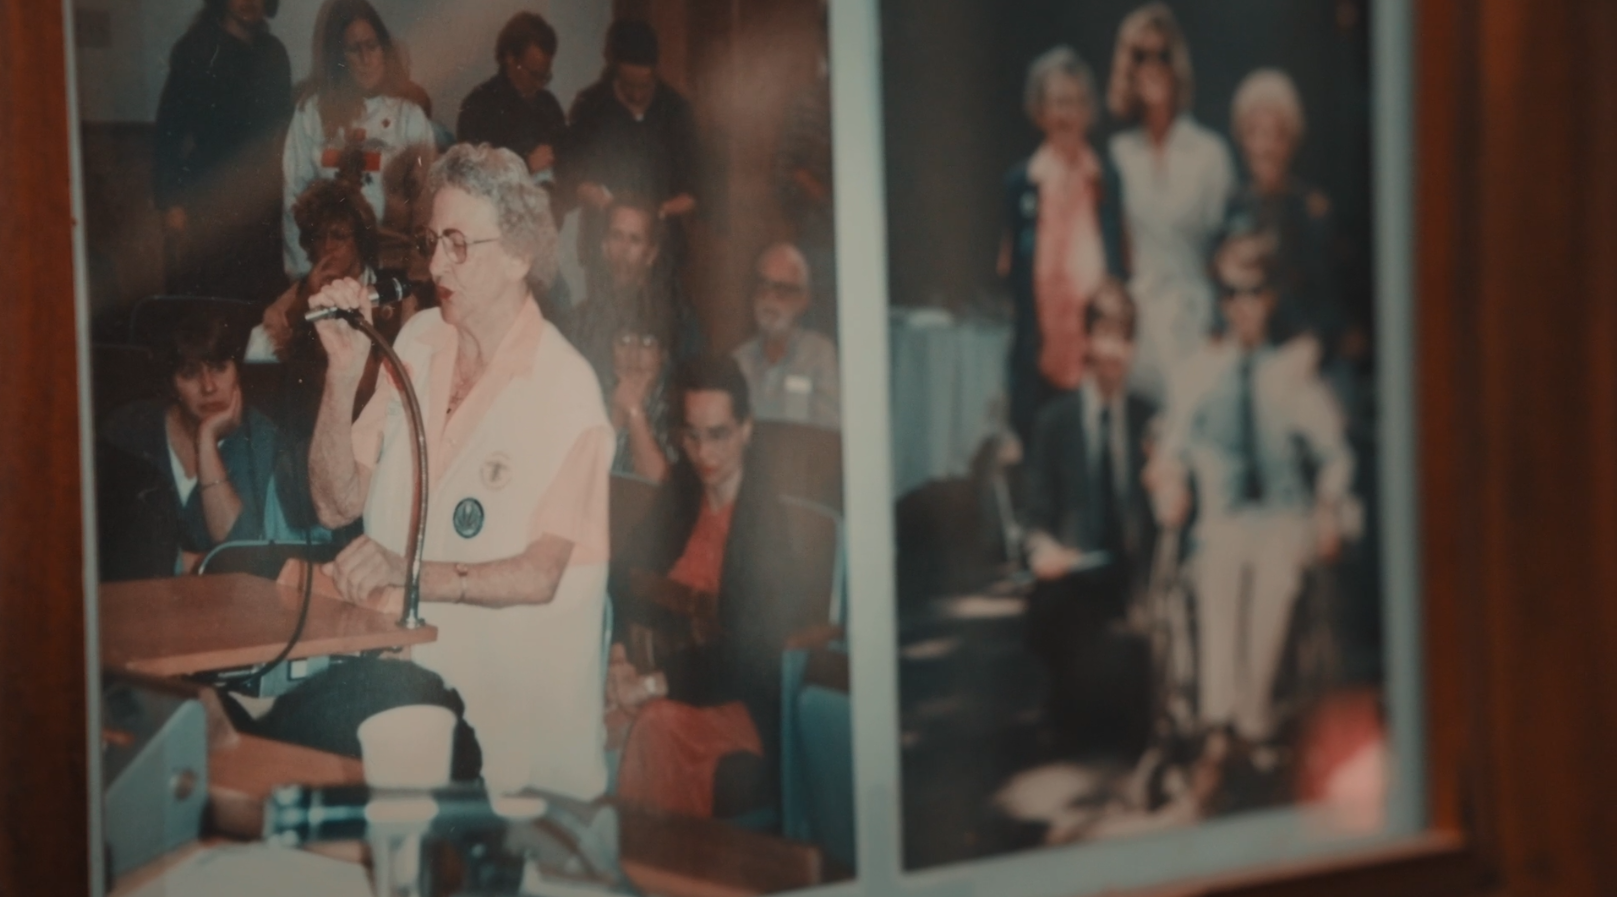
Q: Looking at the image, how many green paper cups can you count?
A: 0